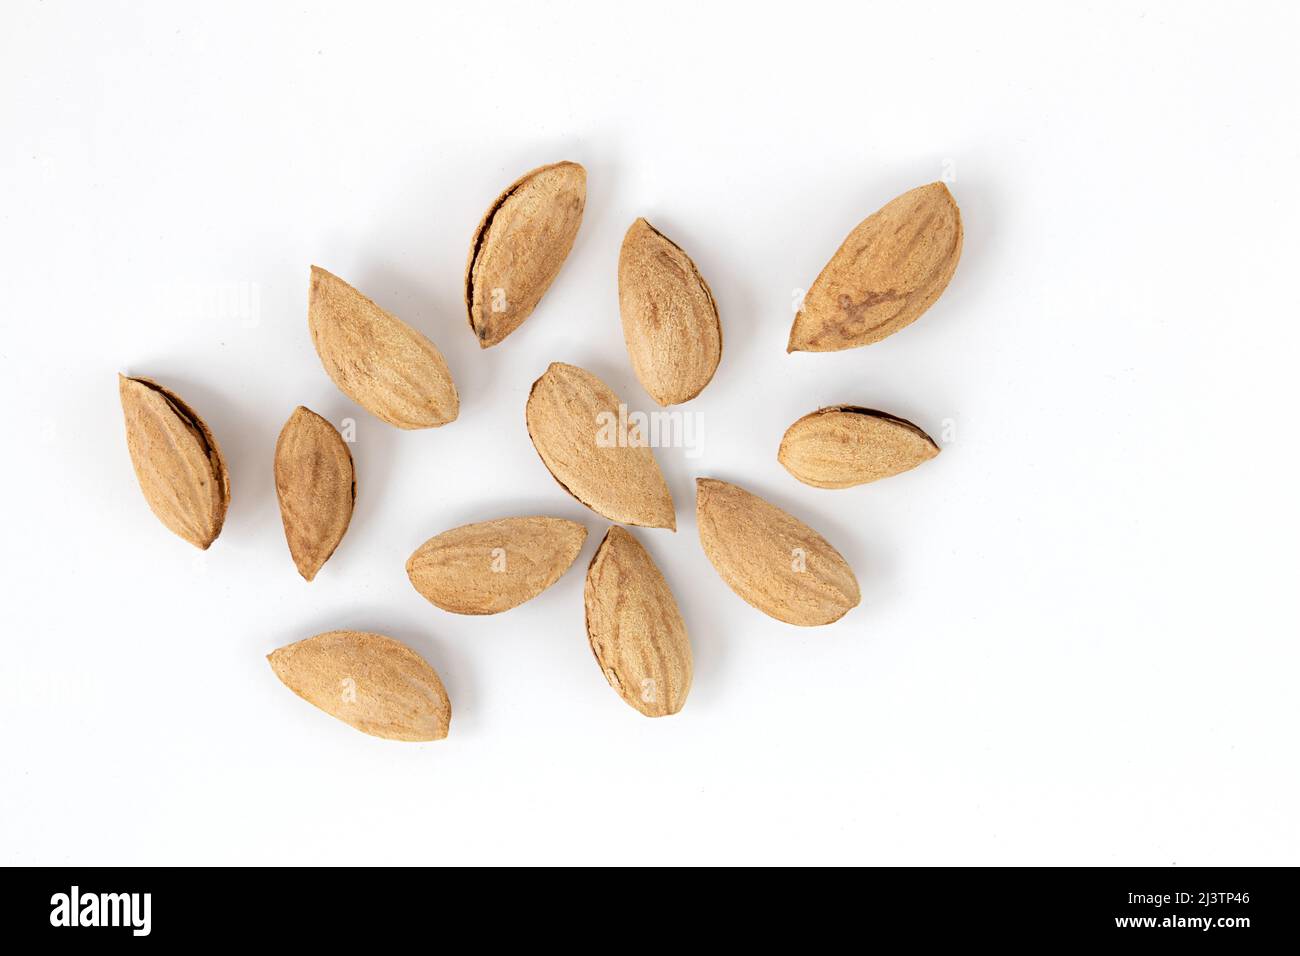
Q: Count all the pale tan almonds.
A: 12